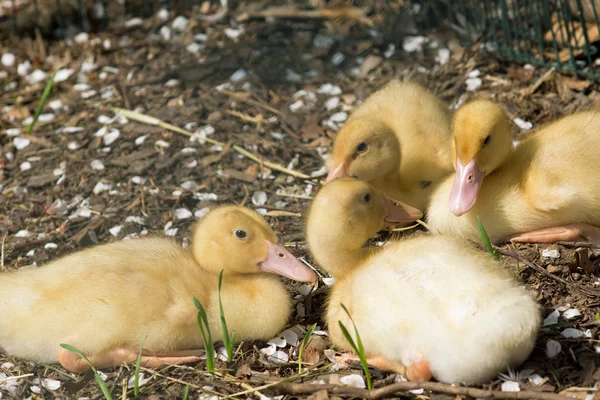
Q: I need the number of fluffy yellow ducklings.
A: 4